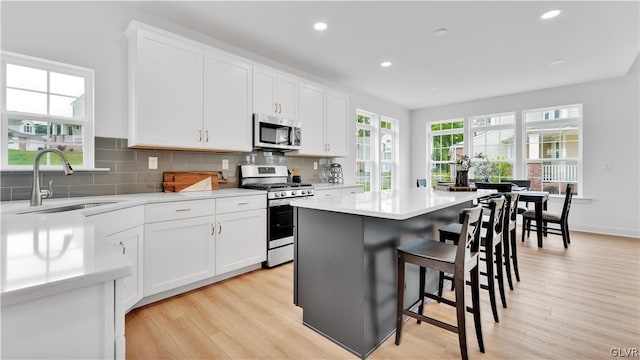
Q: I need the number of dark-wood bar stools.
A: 3